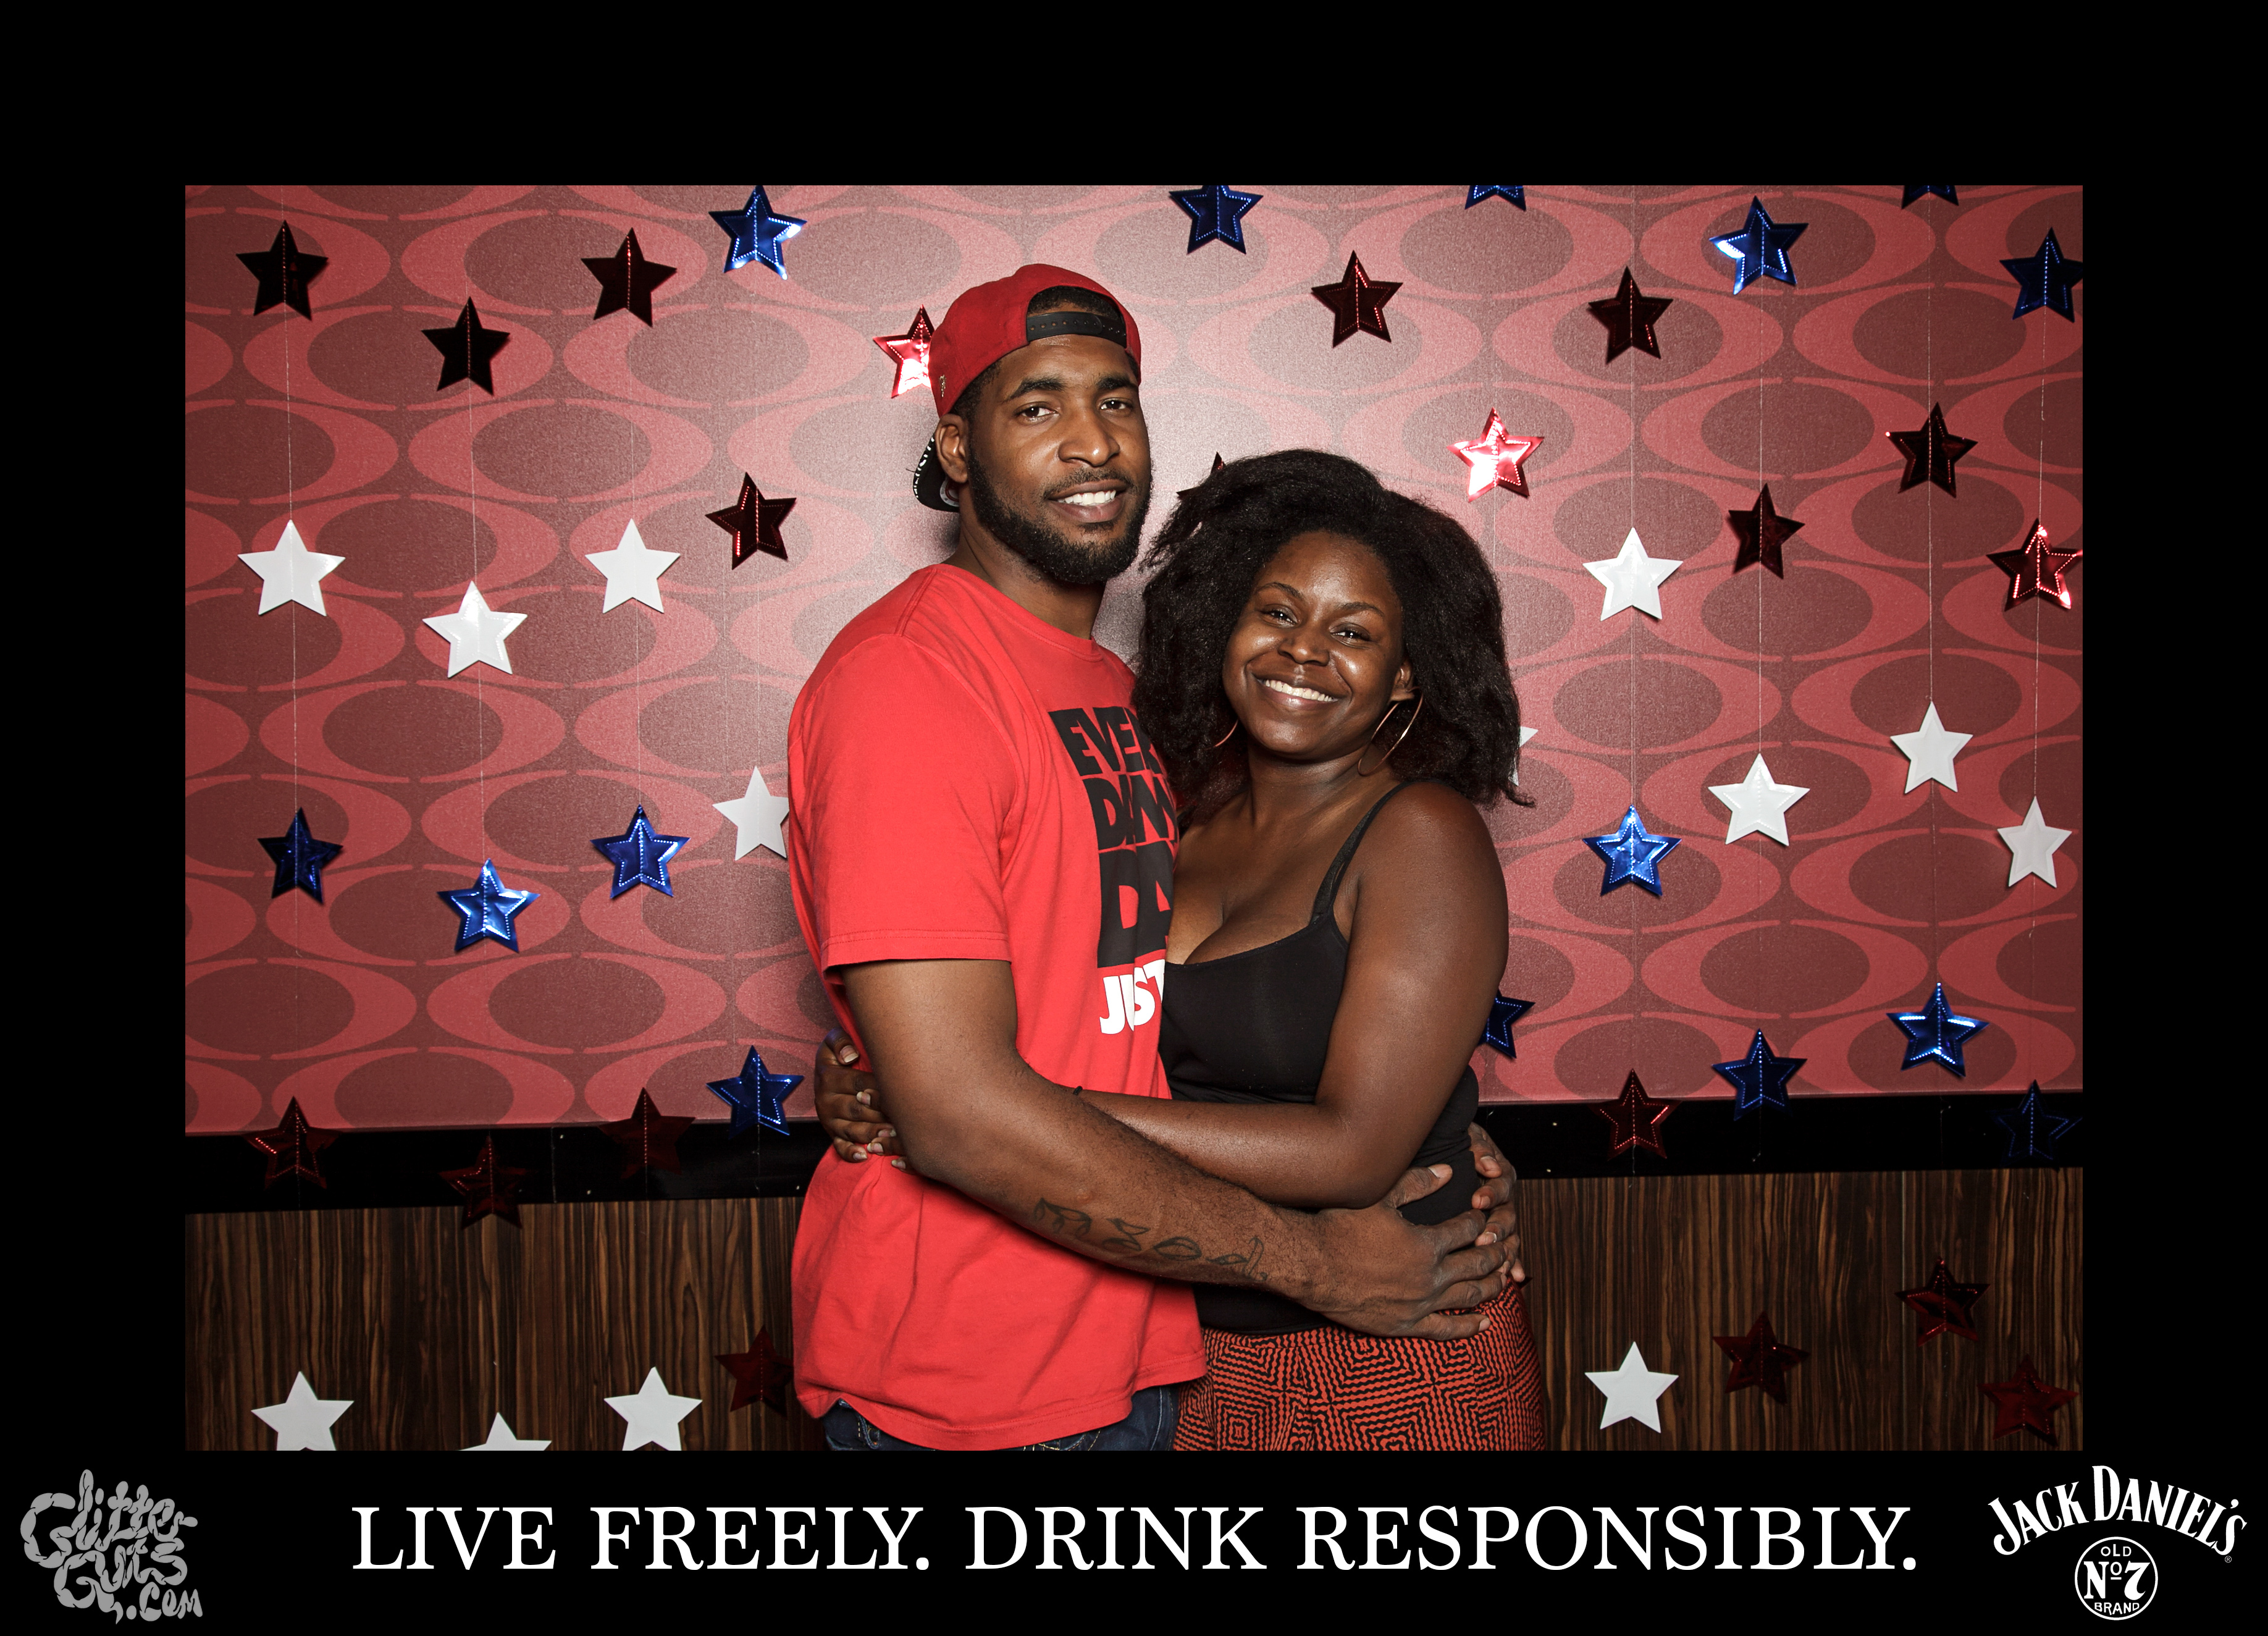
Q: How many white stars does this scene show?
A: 13